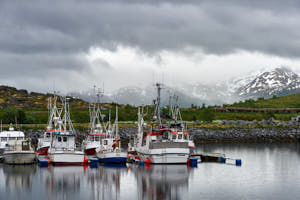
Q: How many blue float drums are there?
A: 6